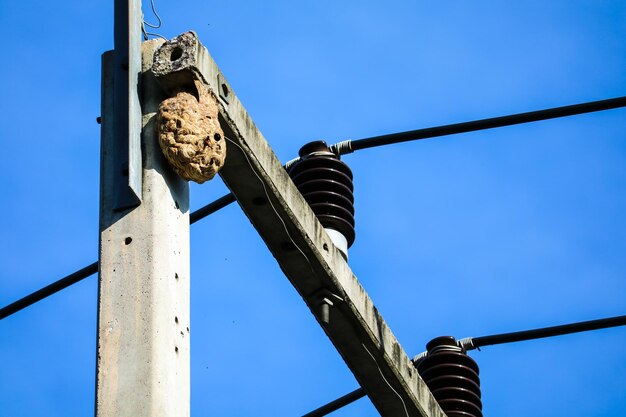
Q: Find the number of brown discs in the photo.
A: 12